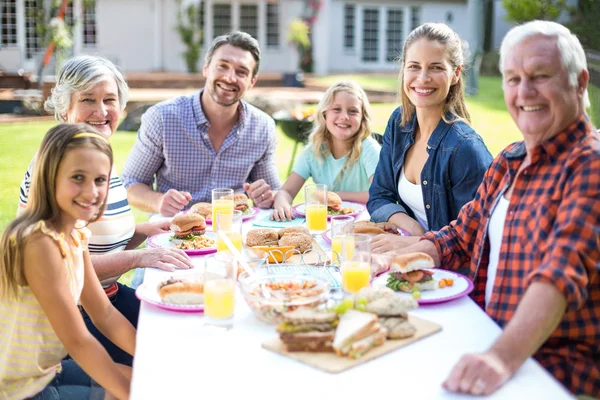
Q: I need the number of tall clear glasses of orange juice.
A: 6